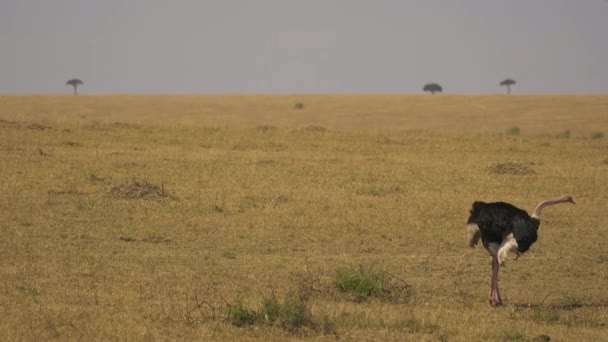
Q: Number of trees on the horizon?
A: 3